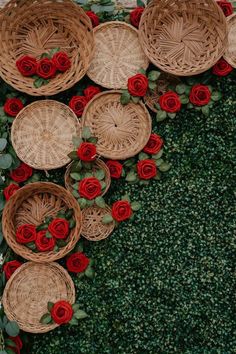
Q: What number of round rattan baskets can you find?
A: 11